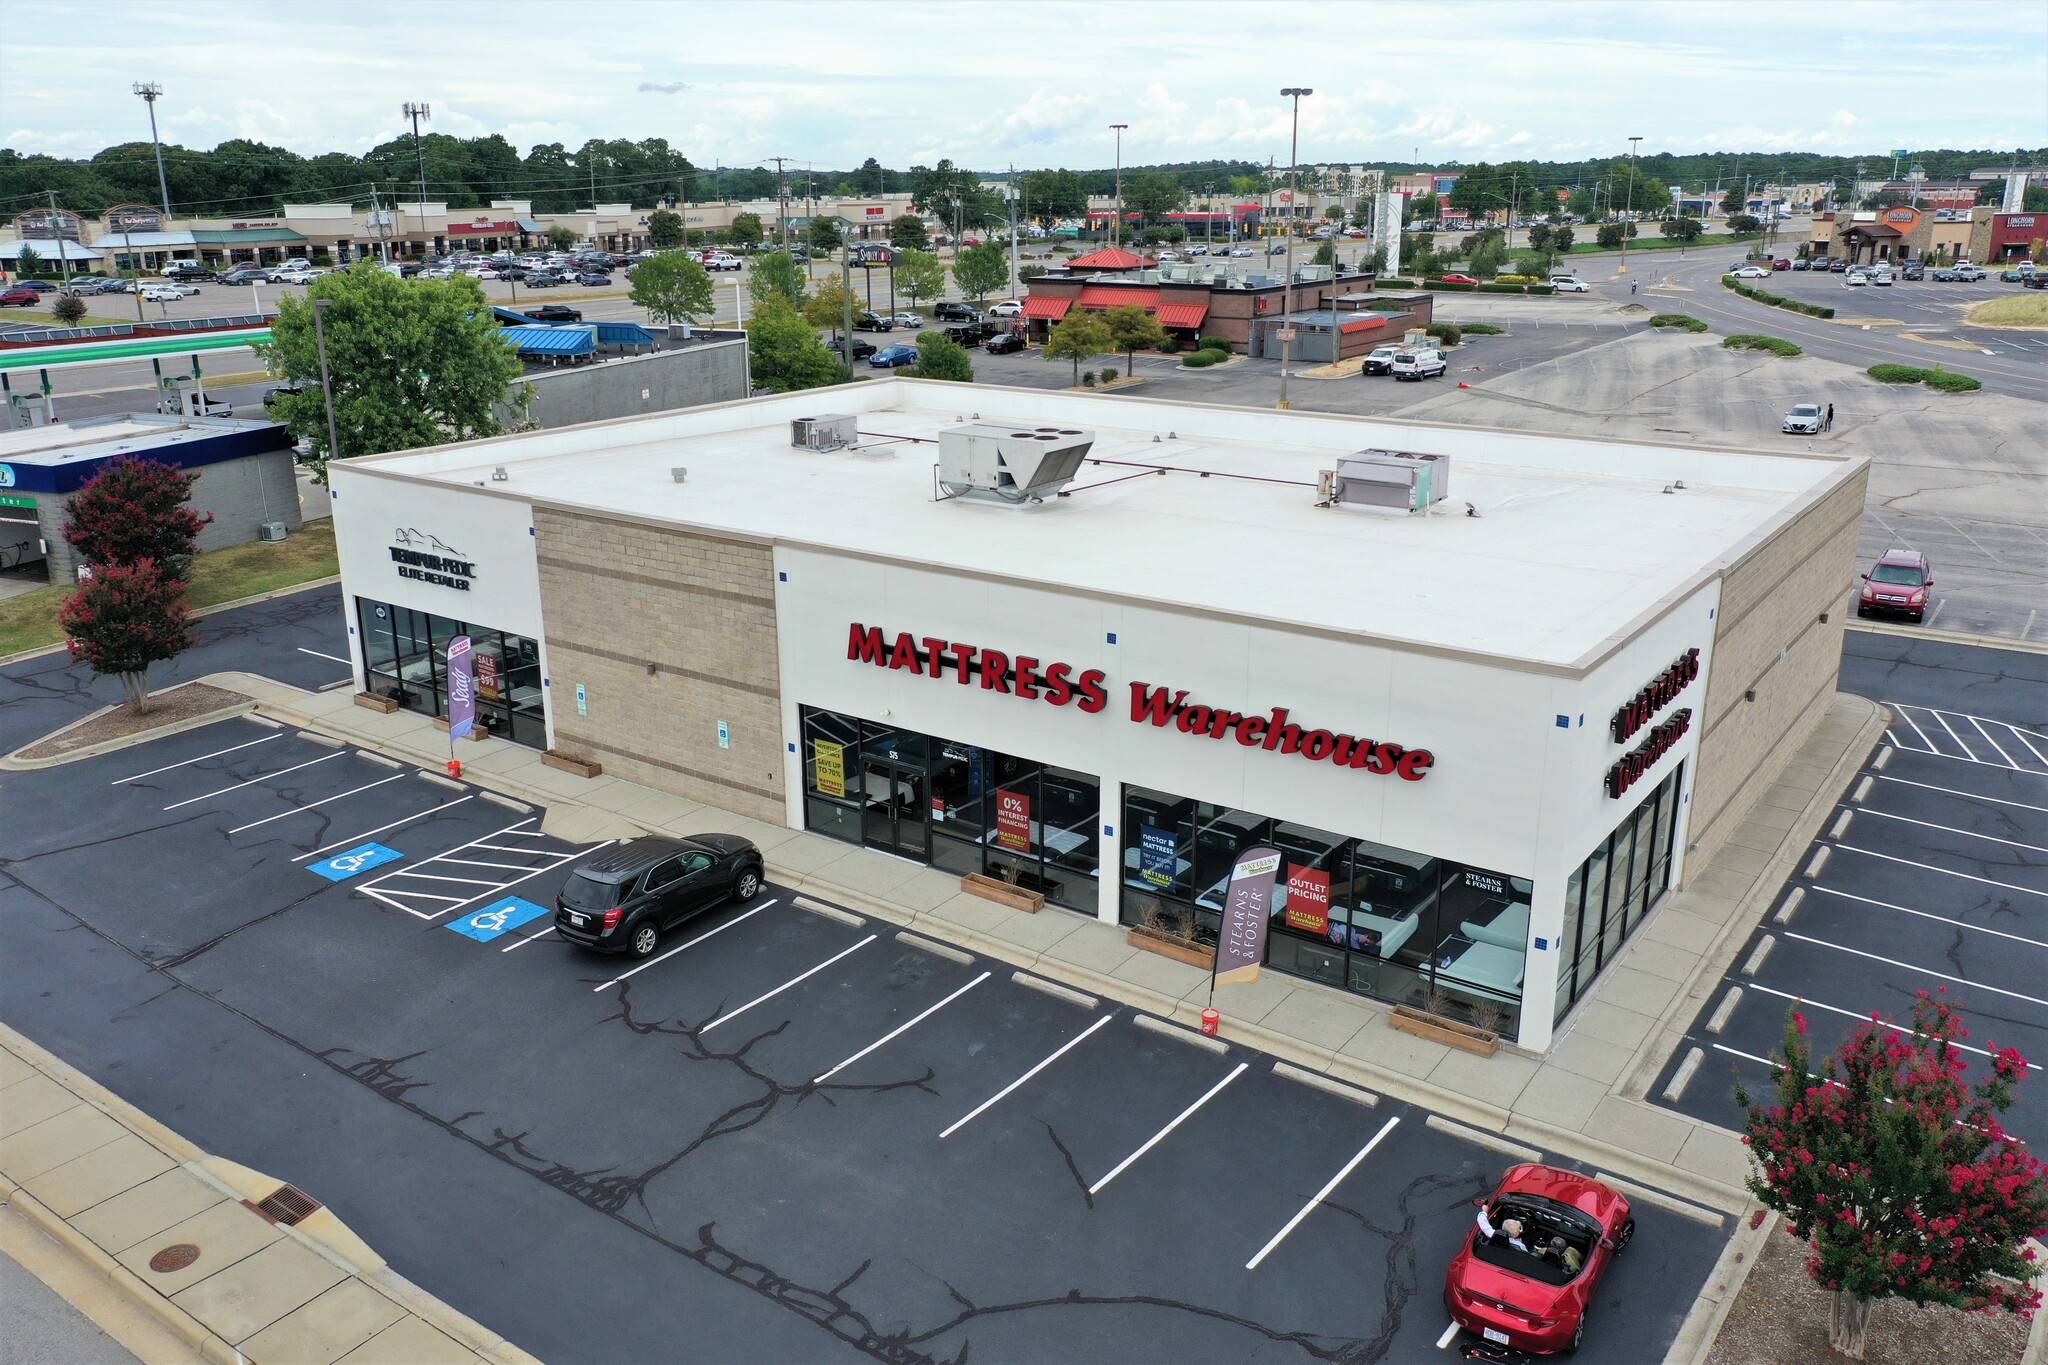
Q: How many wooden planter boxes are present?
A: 6